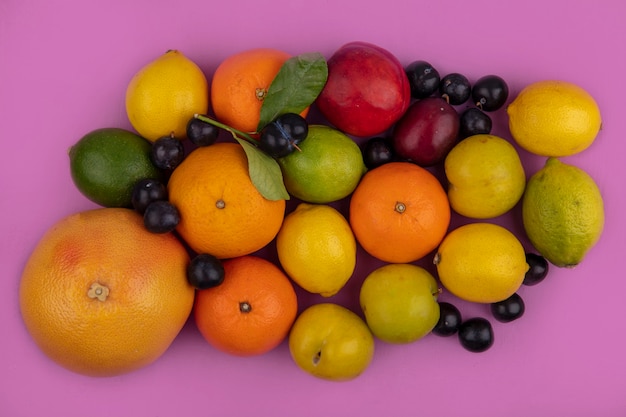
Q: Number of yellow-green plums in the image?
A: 3